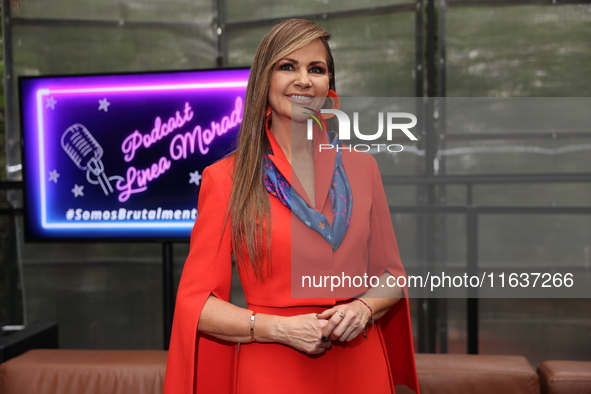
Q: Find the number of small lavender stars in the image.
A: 5